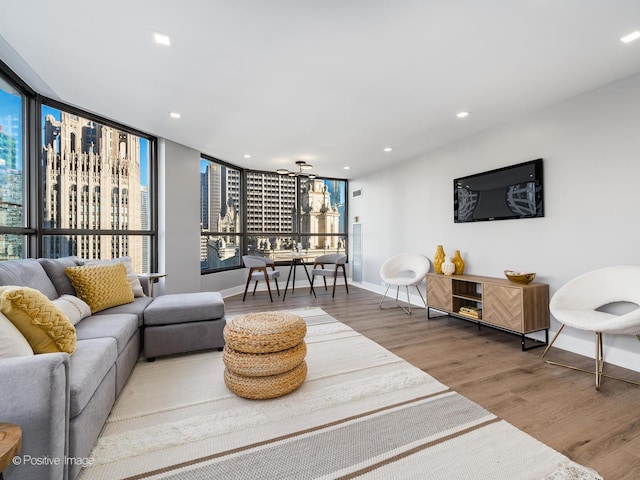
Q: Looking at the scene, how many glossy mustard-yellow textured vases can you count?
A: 2